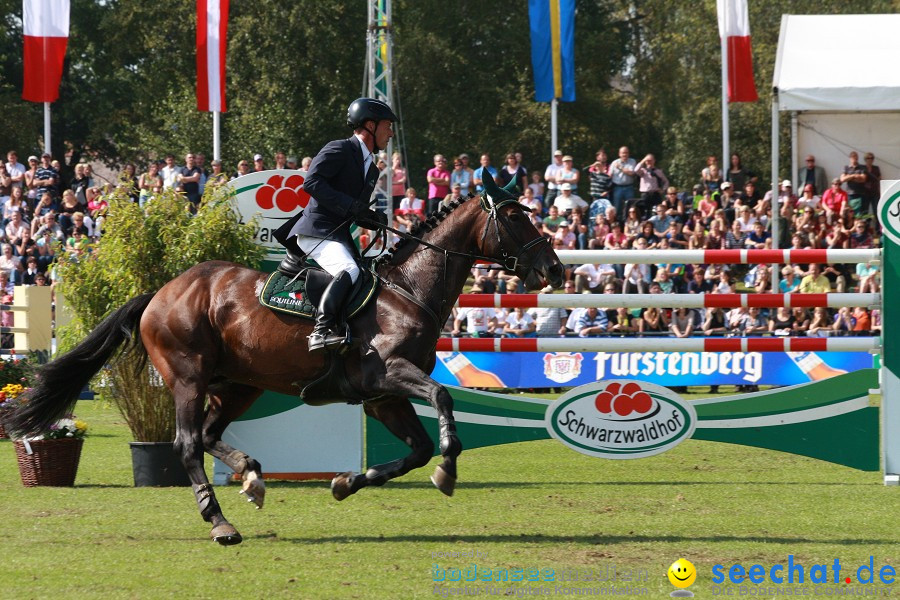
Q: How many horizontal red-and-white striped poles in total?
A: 3